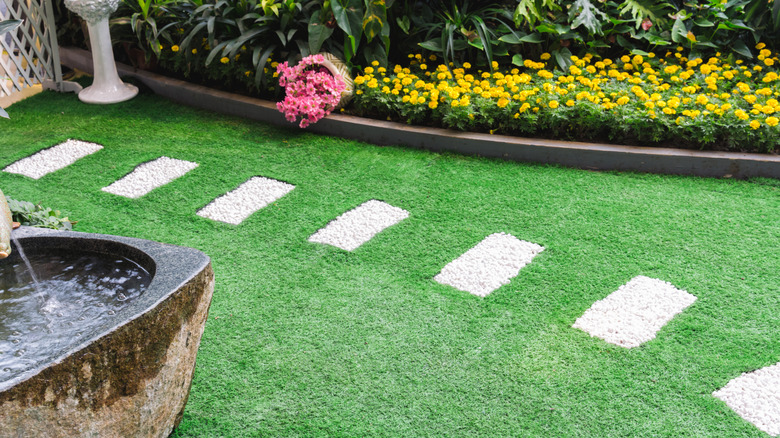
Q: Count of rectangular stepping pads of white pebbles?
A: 7